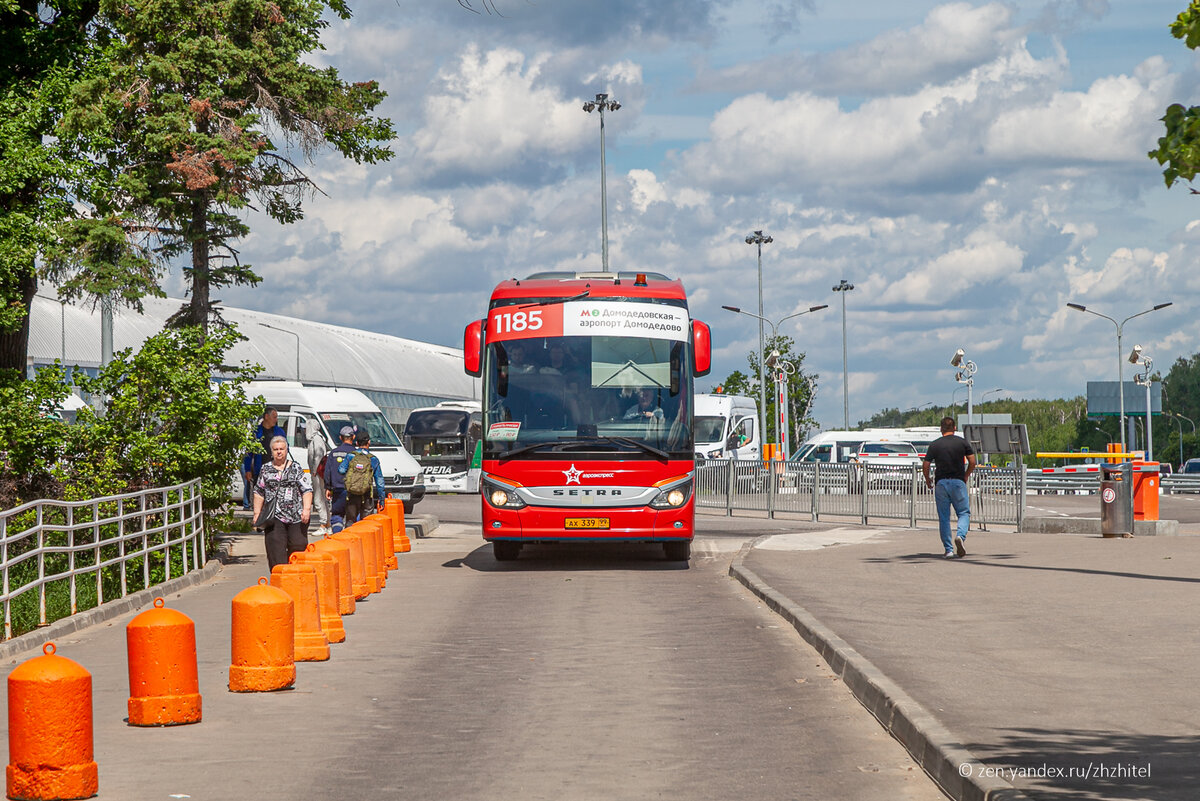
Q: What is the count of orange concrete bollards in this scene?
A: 12